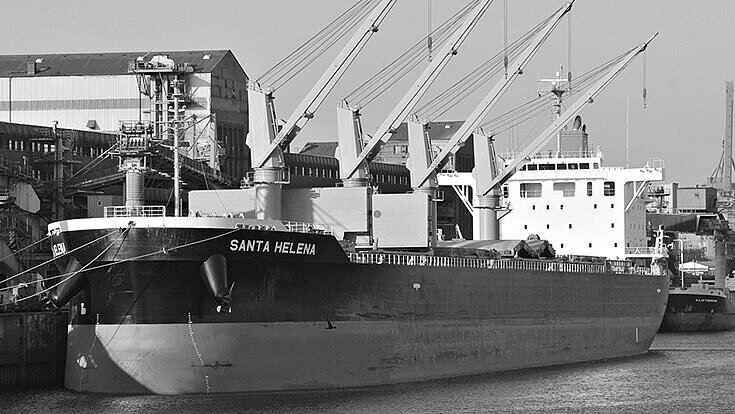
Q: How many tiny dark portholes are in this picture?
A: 12